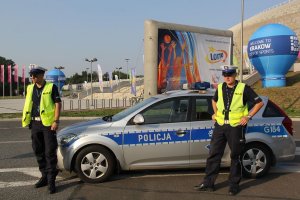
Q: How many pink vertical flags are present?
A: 4